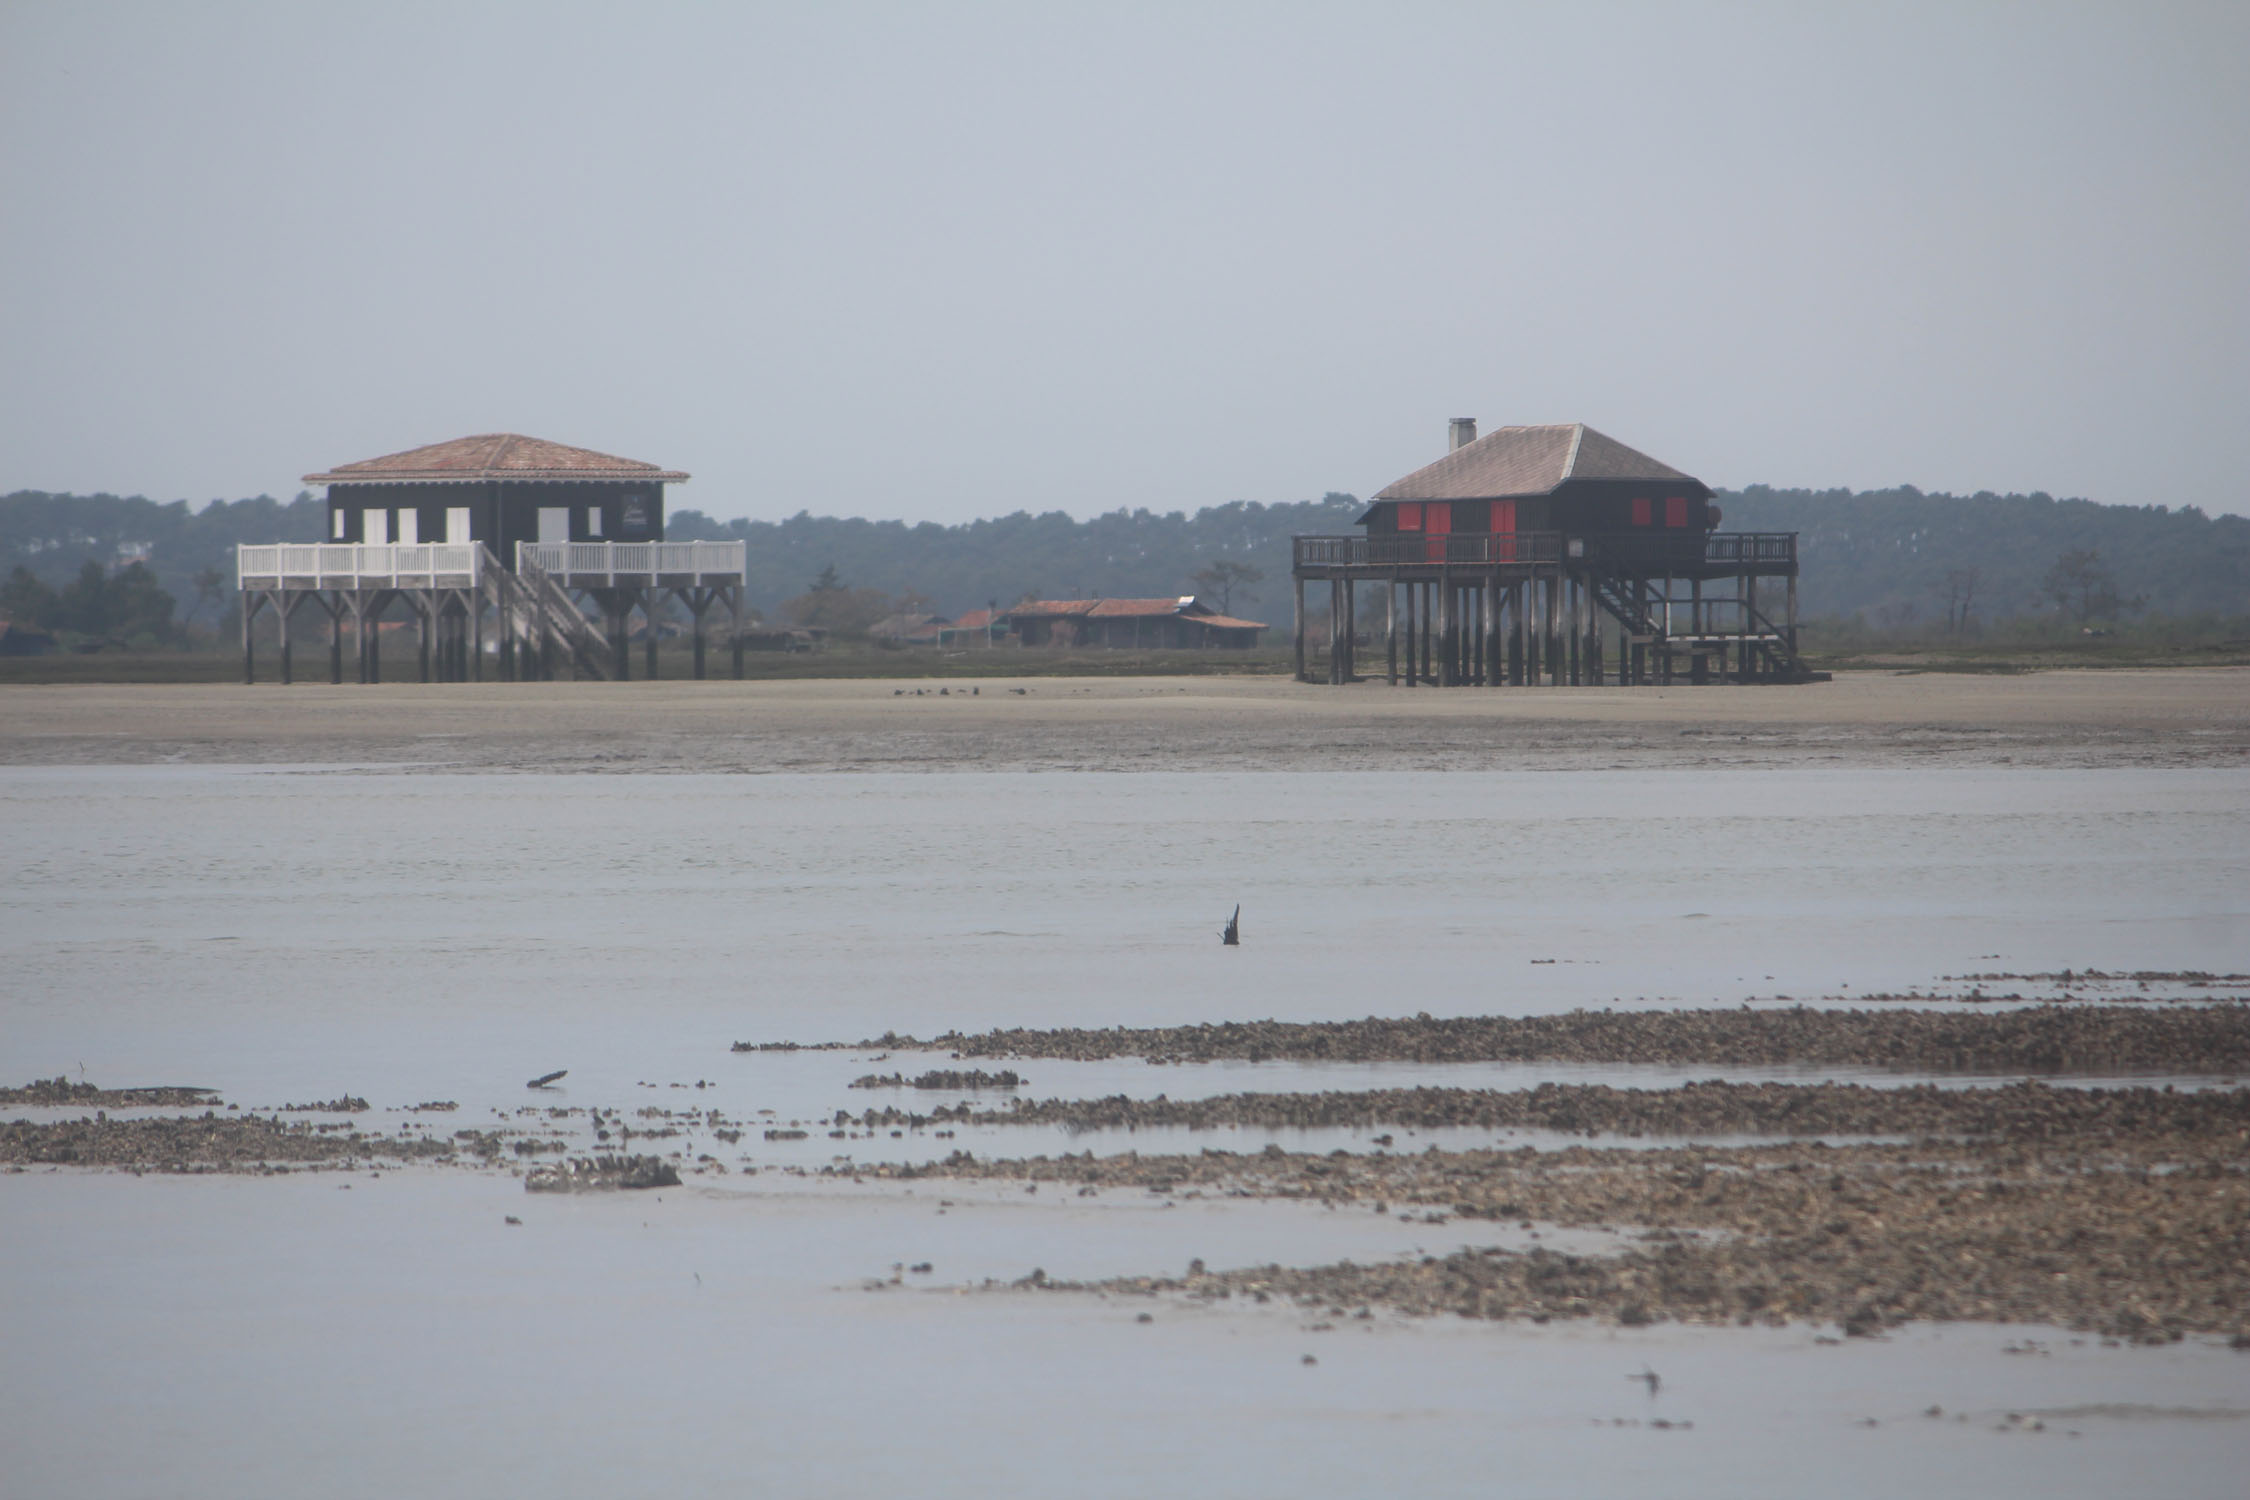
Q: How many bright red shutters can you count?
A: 5